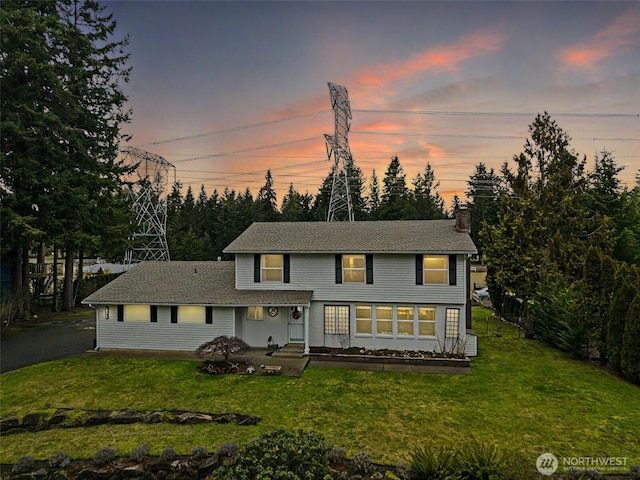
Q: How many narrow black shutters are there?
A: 10